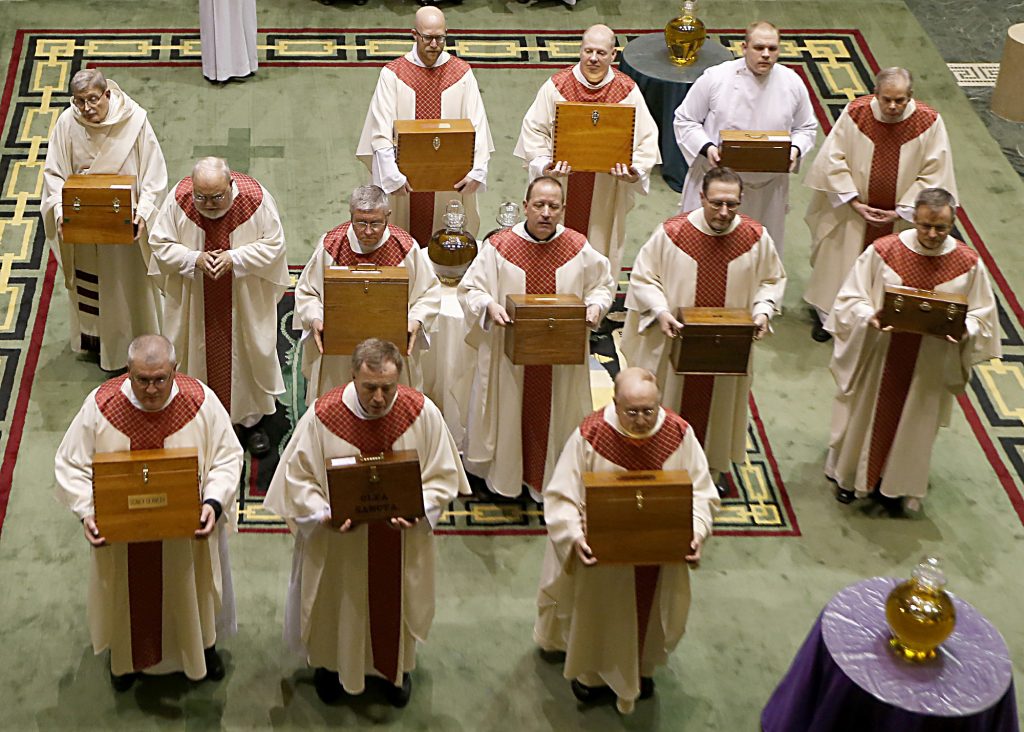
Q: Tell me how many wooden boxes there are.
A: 11